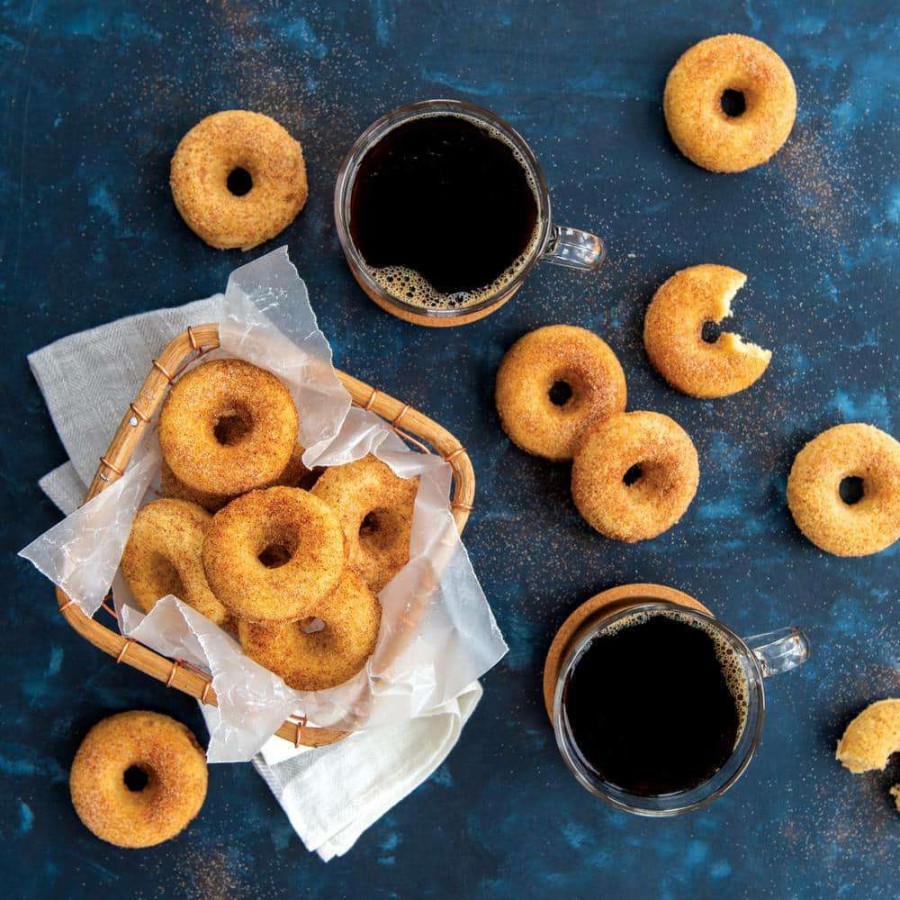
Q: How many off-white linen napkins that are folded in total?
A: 1